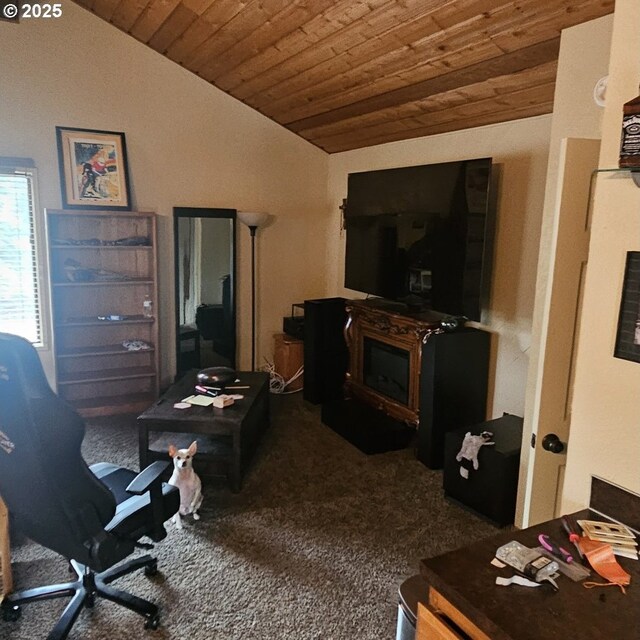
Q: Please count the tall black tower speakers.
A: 2